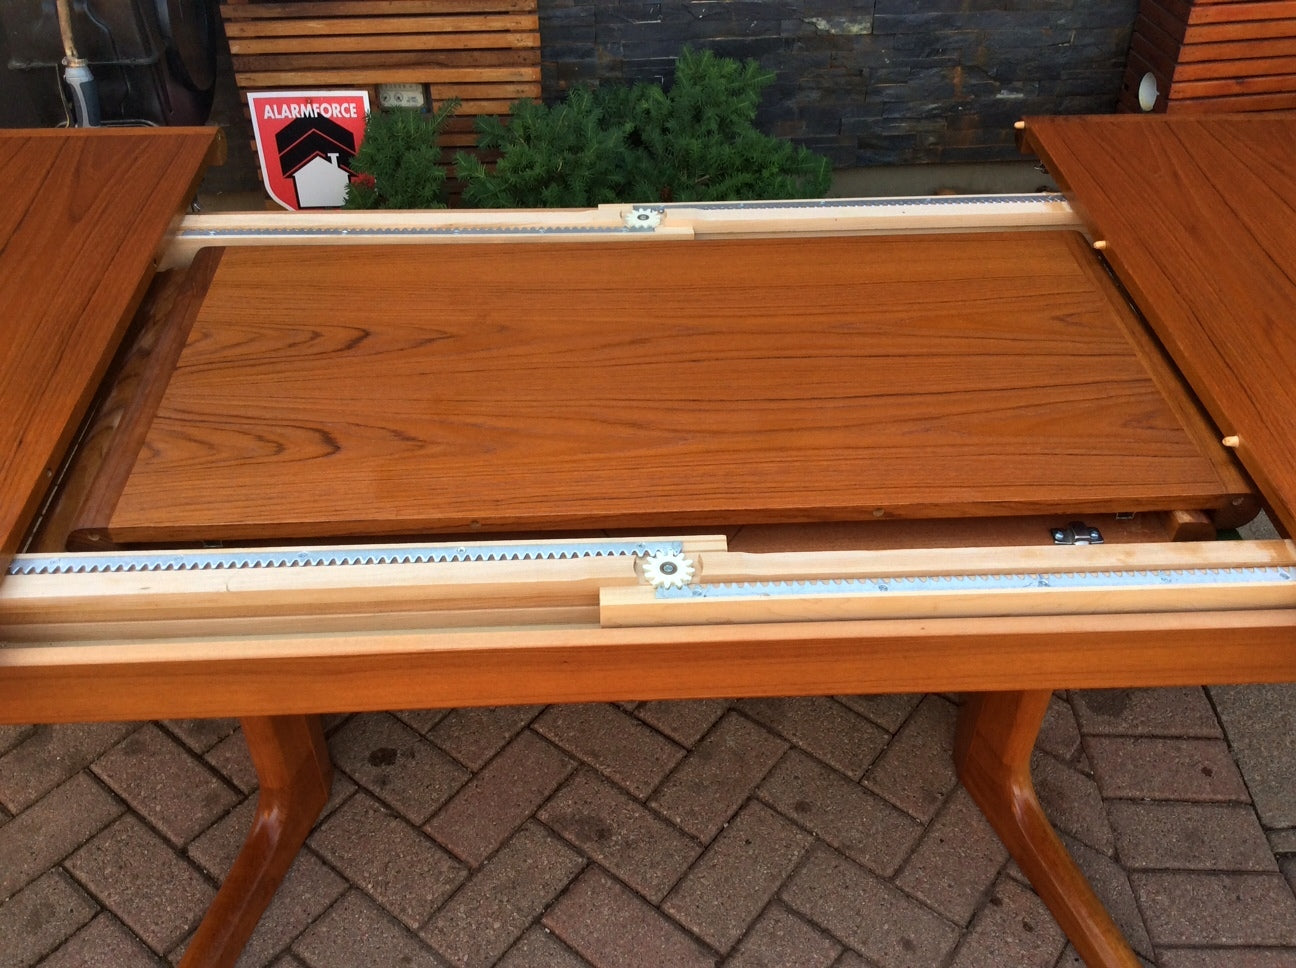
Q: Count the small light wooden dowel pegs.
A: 3